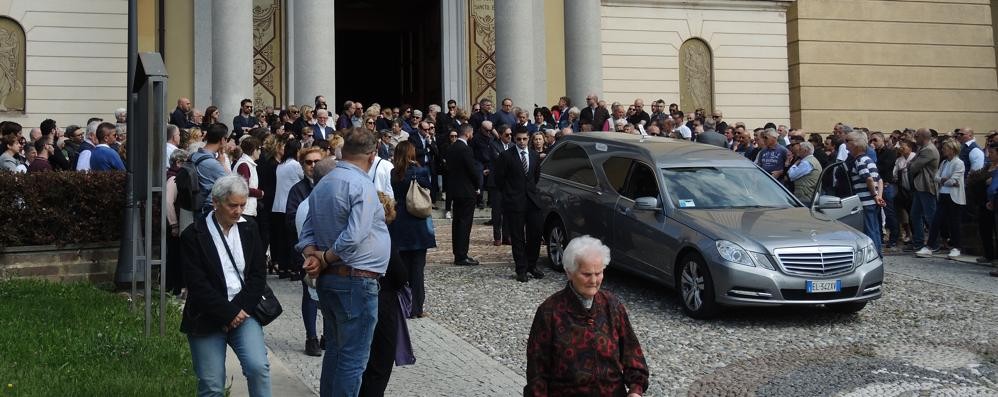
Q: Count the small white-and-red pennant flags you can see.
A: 0